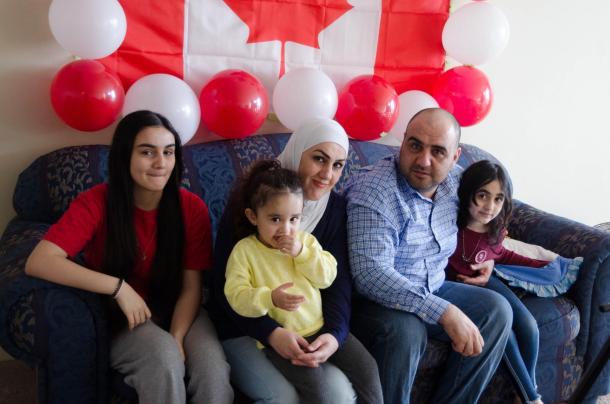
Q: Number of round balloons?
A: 9